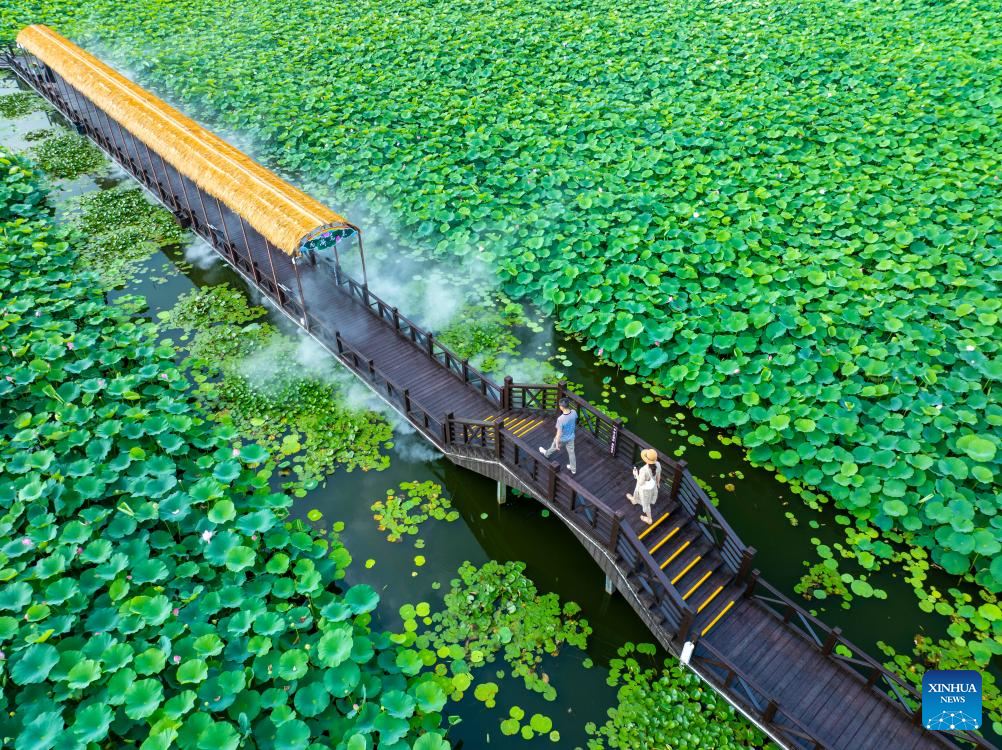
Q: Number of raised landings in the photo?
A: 1